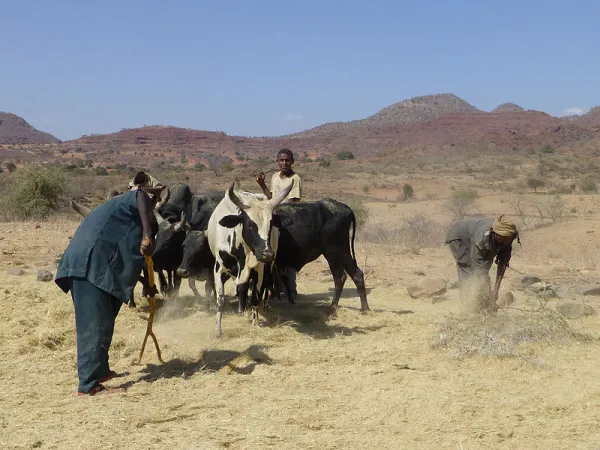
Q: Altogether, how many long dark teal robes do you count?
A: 1